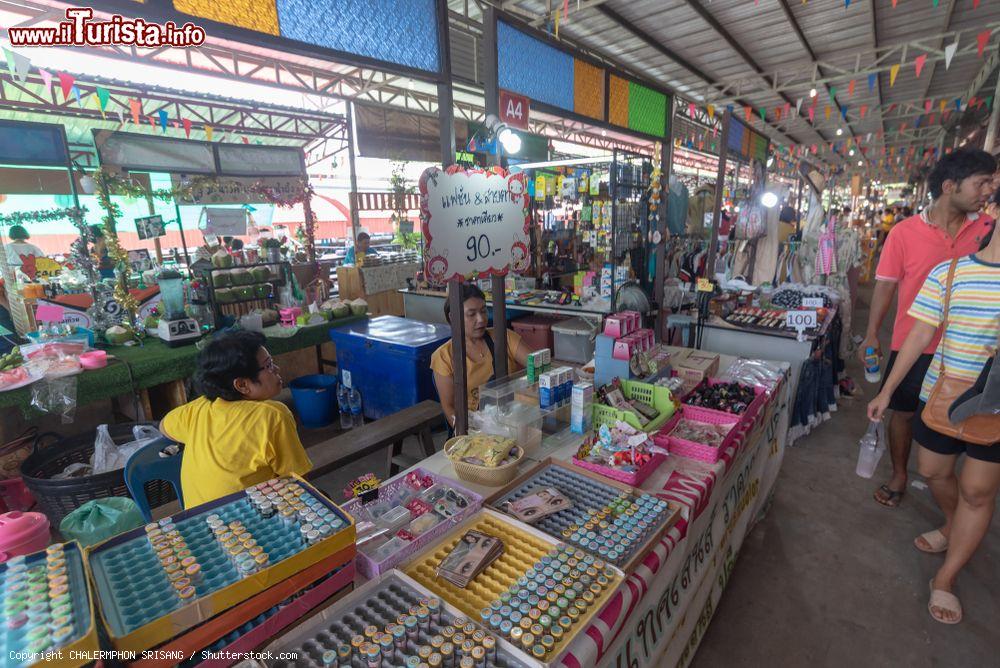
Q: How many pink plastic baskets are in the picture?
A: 3